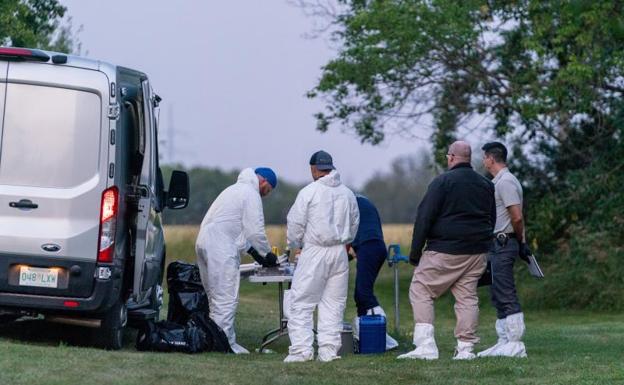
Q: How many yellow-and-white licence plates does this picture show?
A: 0